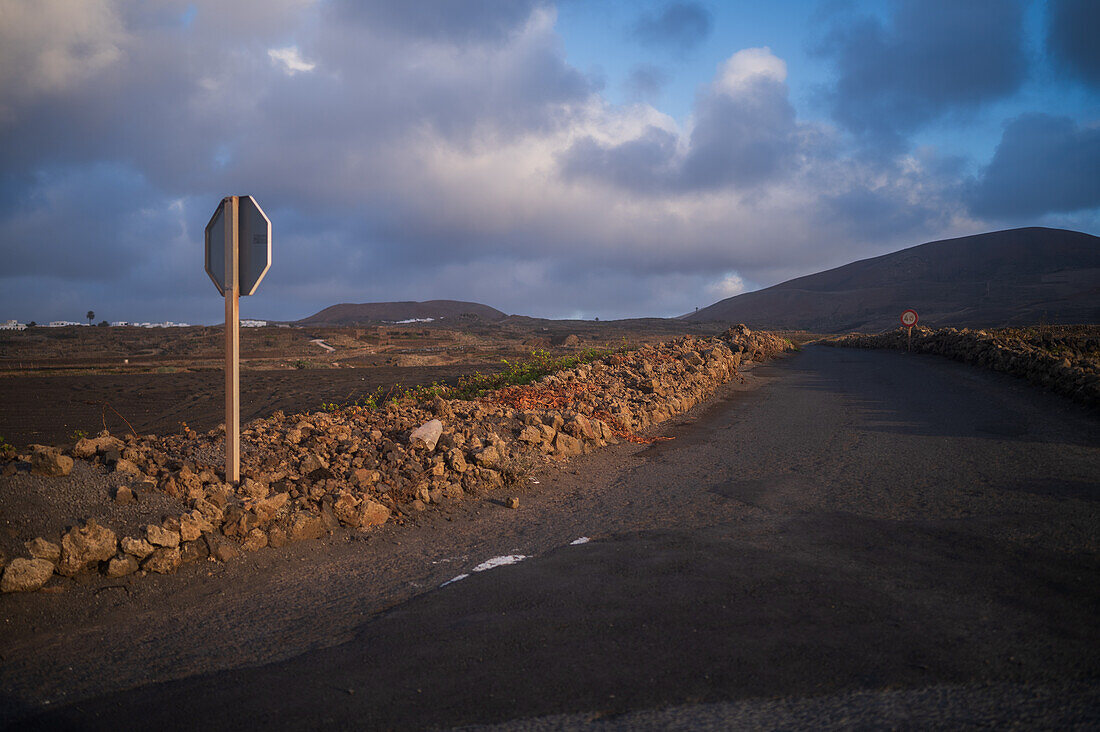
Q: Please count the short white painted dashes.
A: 3